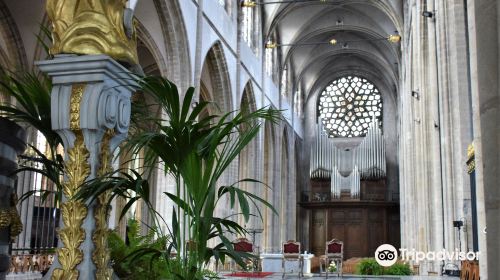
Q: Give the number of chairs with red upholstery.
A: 3